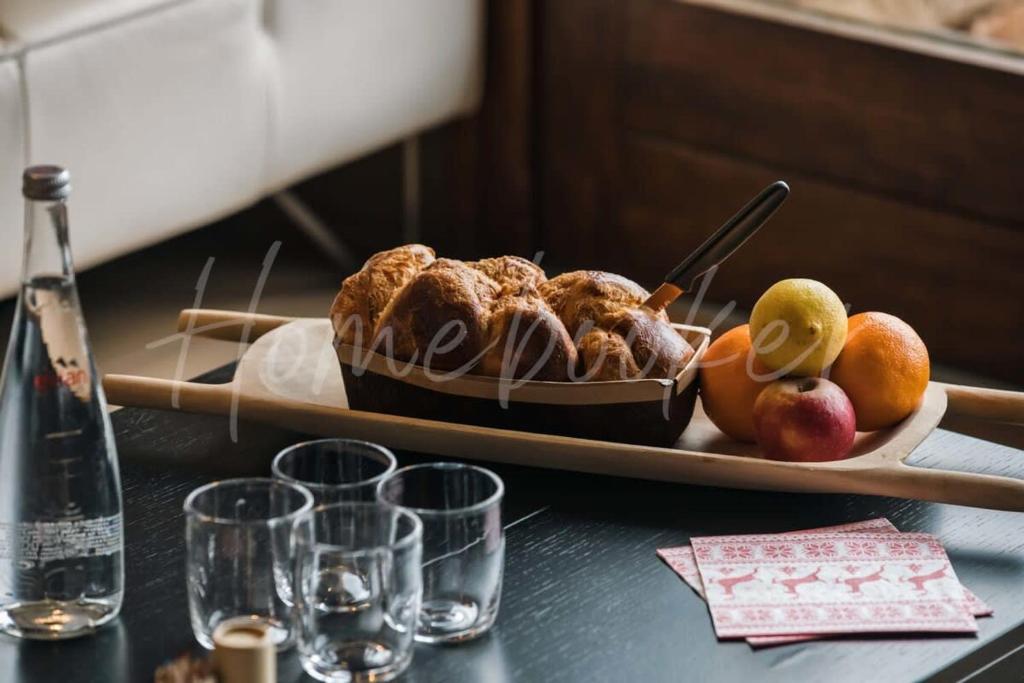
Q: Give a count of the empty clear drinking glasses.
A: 4